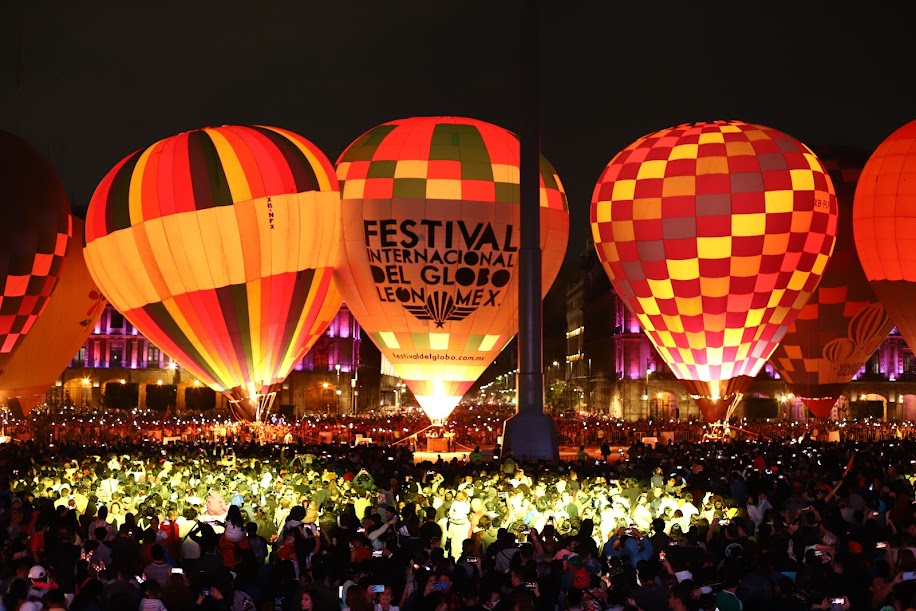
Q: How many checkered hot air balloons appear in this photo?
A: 4